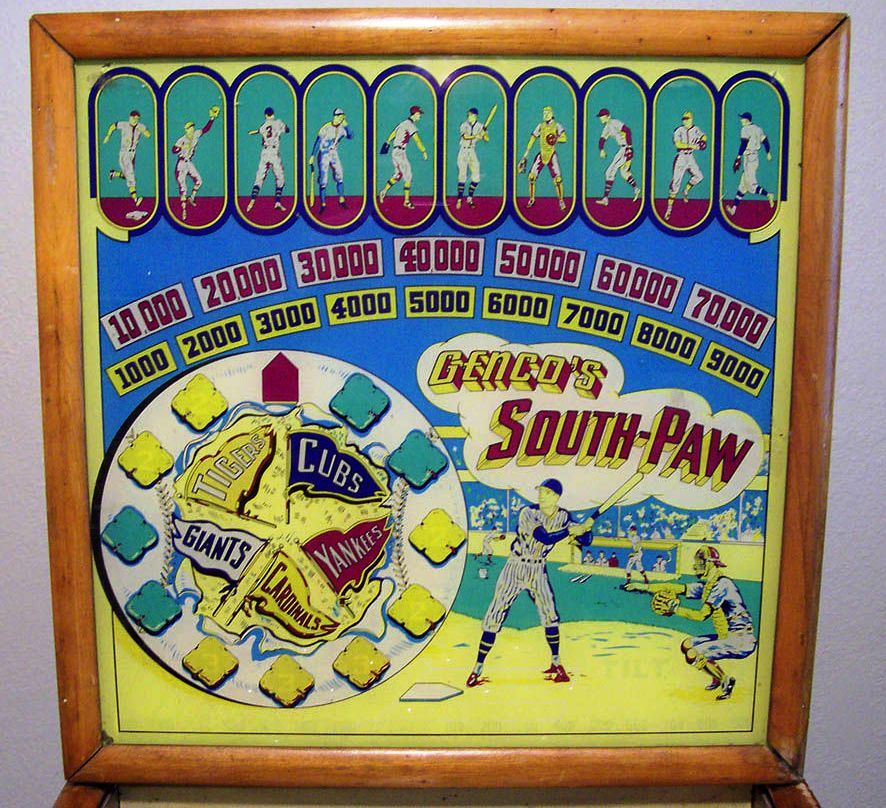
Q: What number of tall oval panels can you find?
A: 10